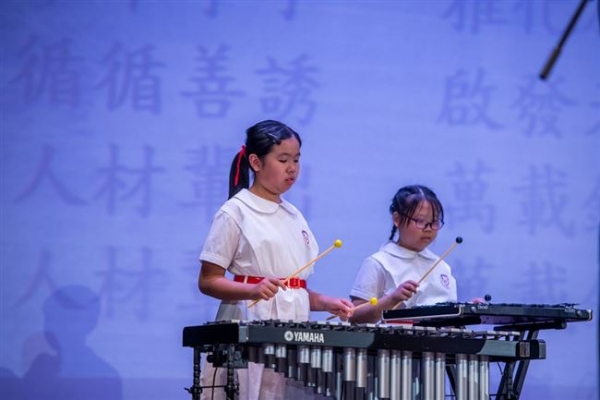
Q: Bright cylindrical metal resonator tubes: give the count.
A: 15